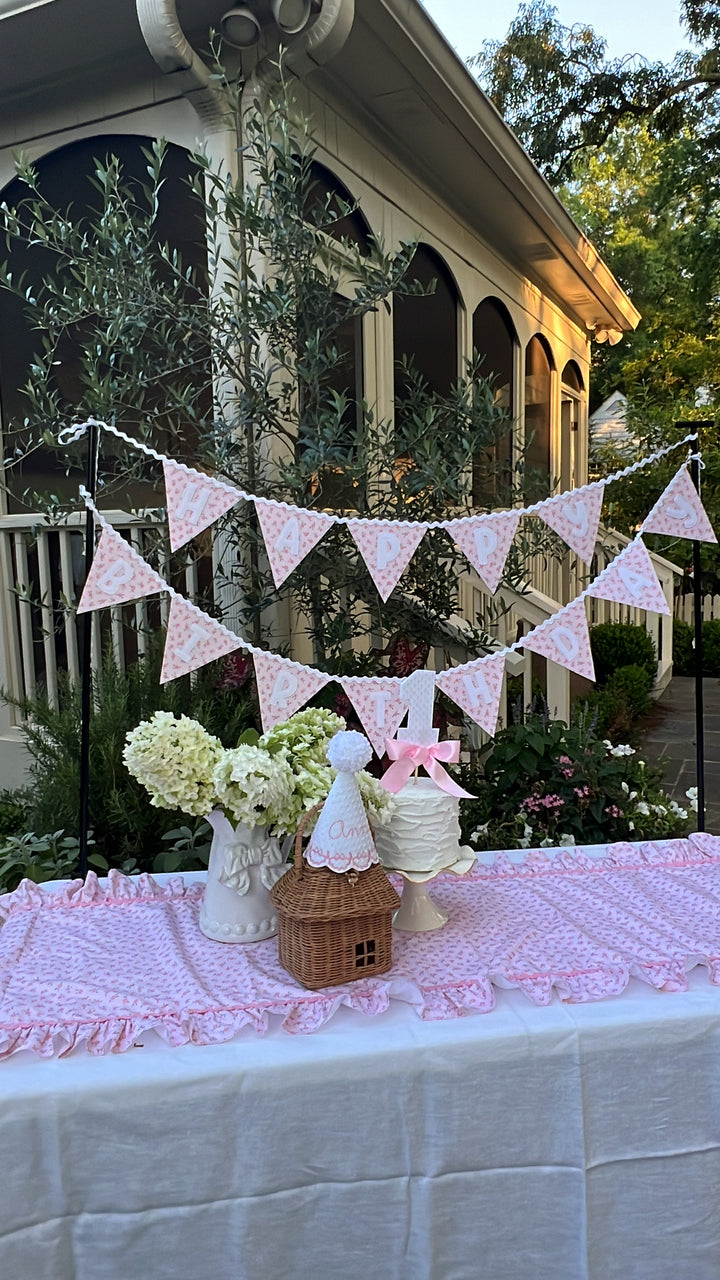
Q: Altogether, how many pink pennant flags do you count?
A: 13